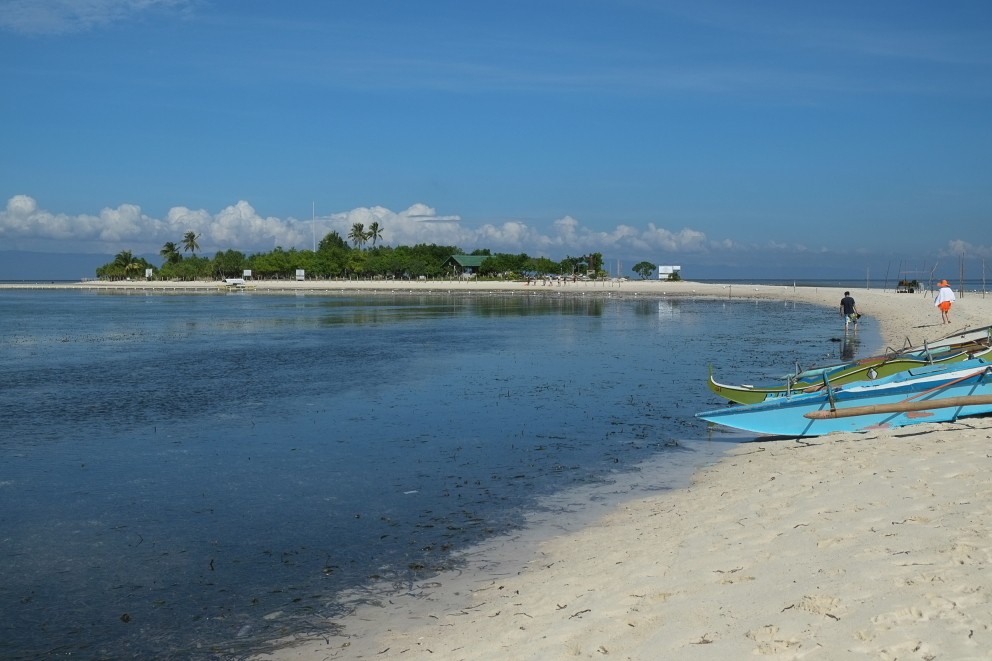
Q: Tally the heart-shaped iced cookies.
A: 0